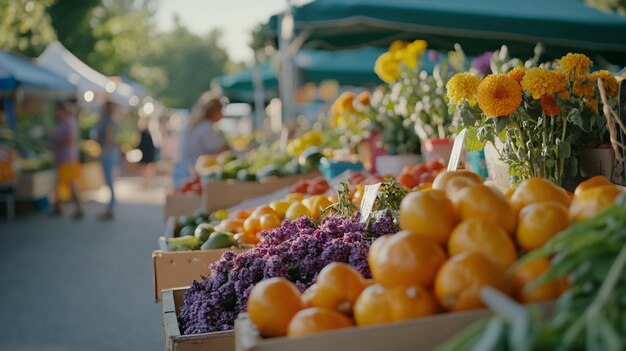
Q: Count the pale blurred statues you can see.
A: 0